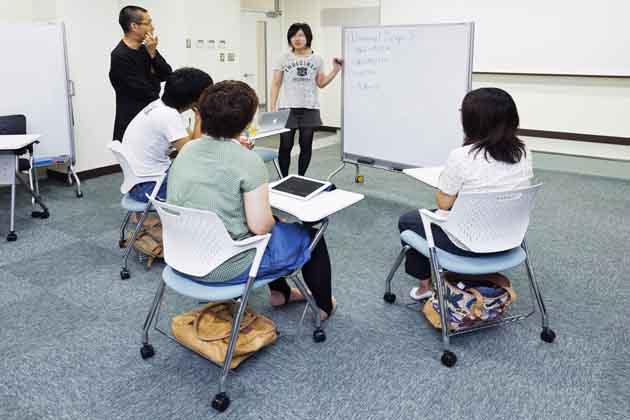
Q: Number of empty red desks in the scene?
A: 0